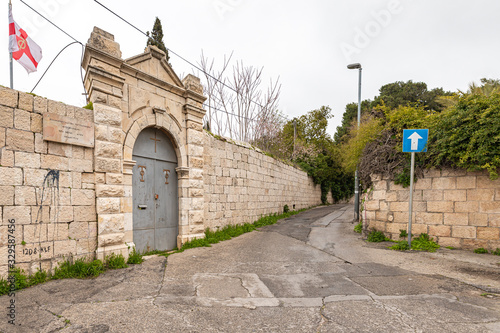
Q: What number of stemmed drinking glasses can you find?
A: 0